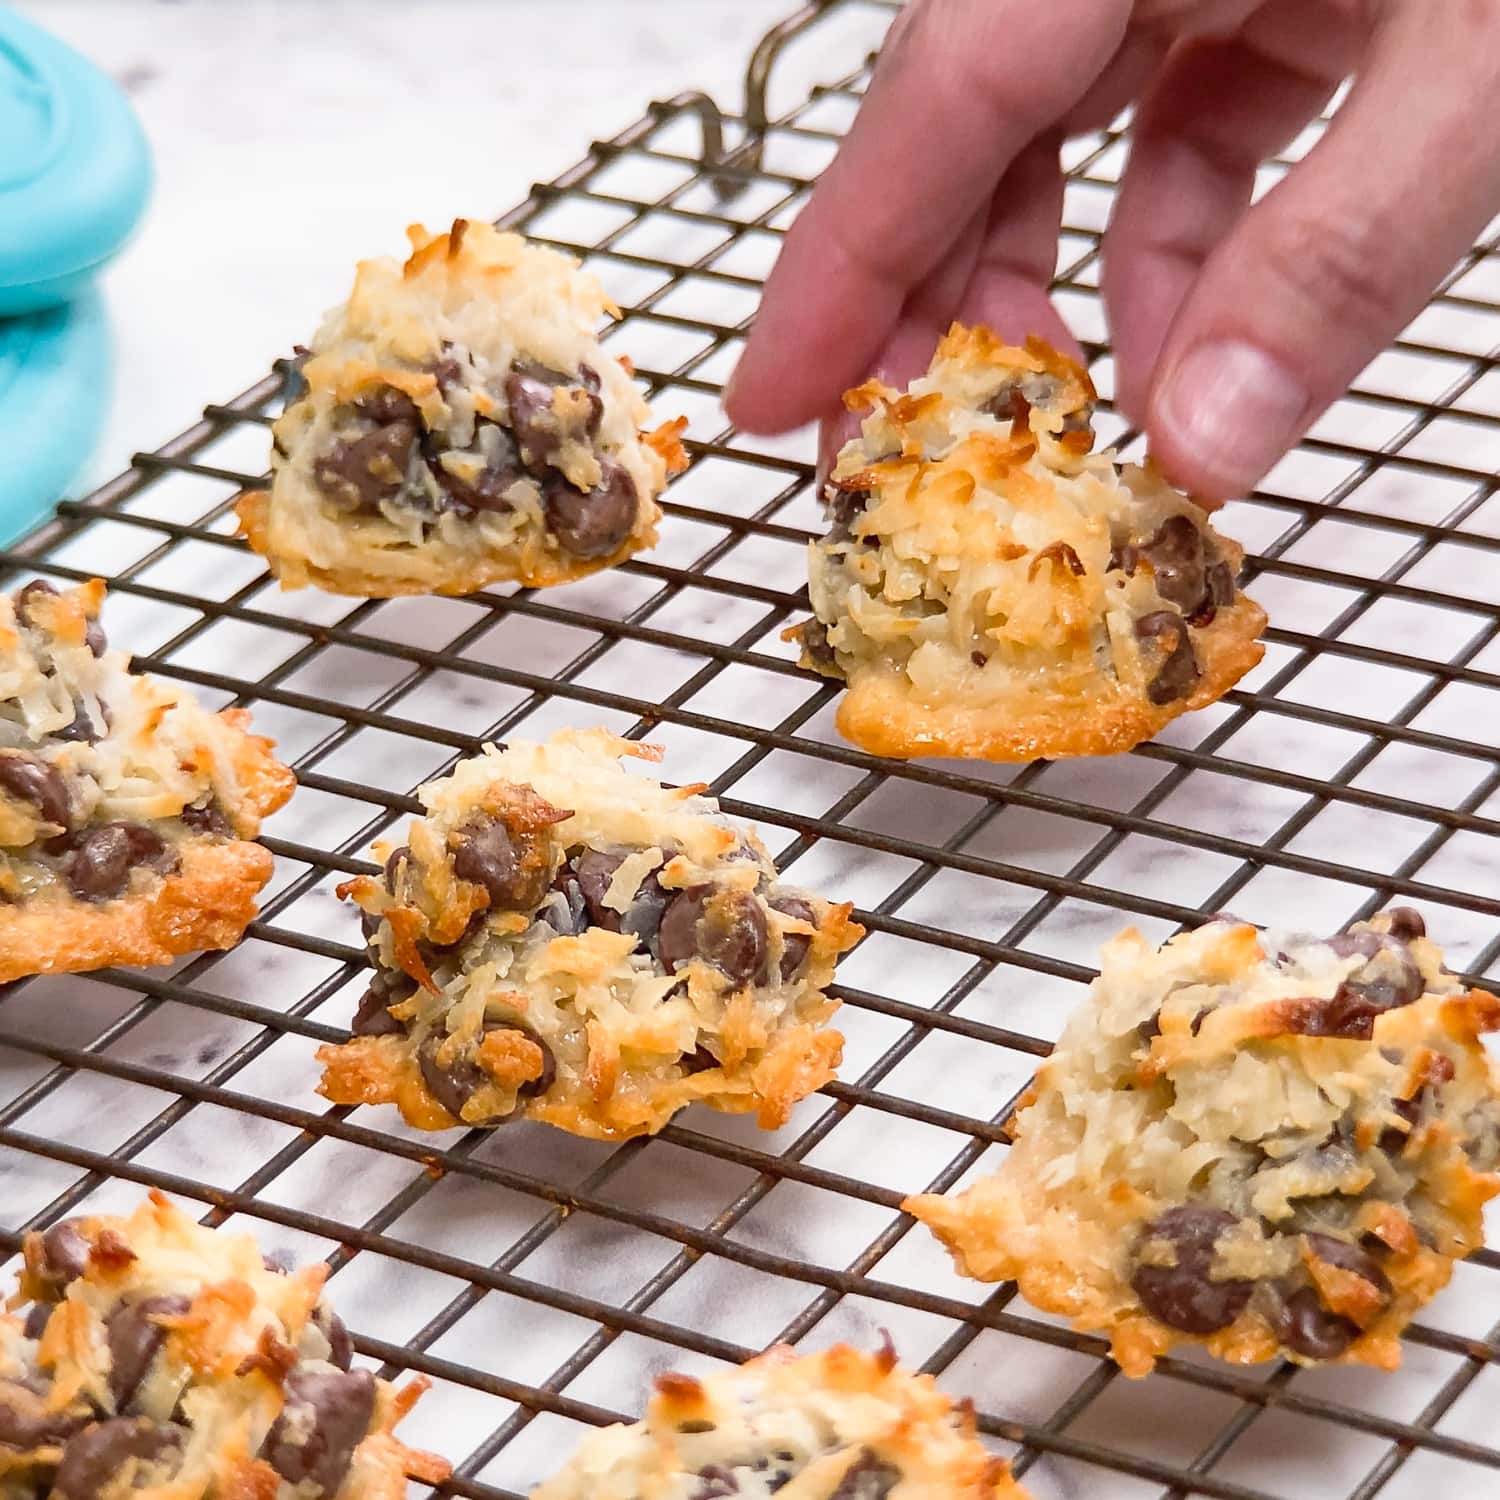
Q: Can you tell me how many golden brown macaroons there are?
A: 7